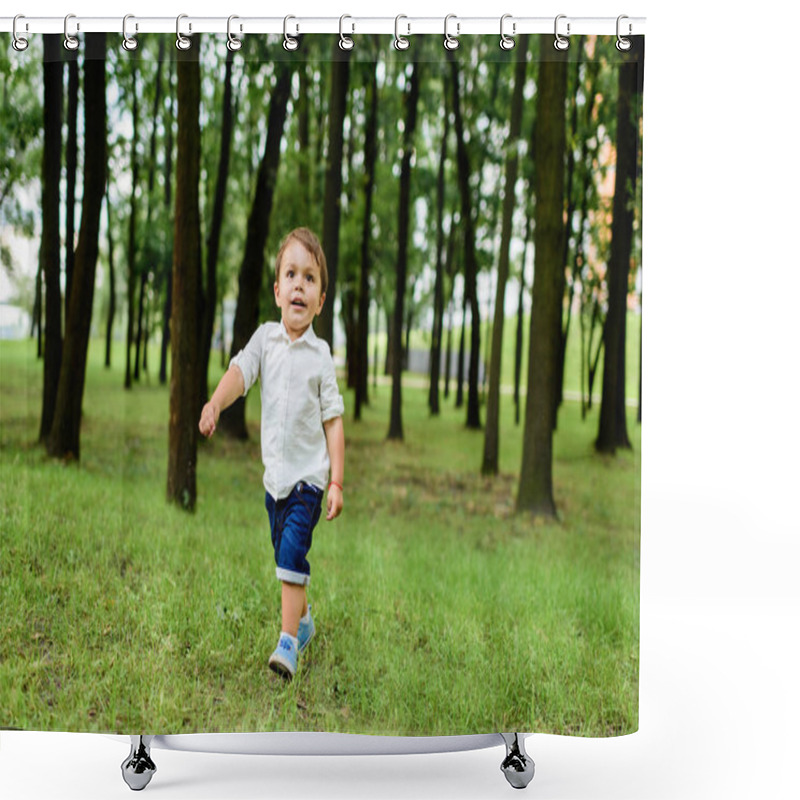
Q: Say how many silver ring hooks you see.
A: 12